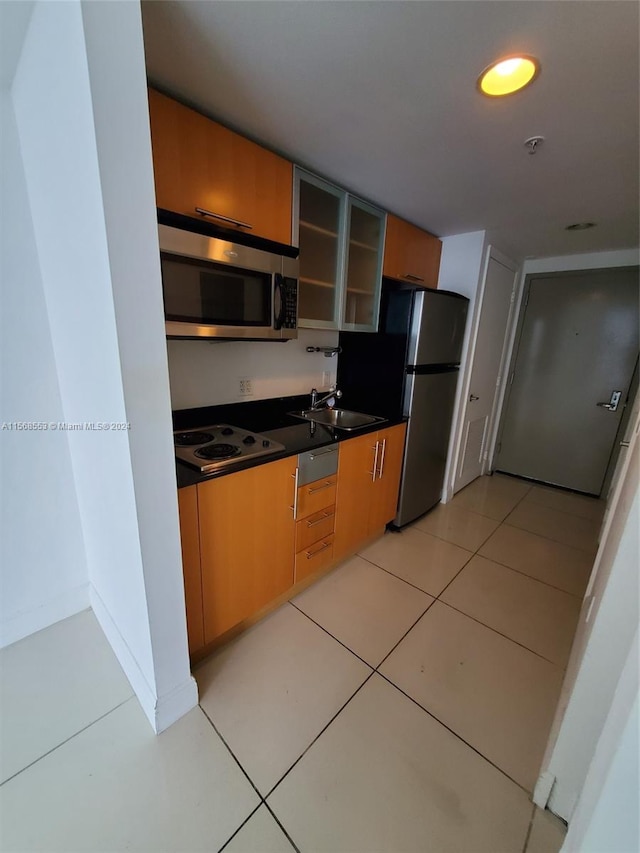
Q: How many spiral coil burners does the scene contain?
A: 2